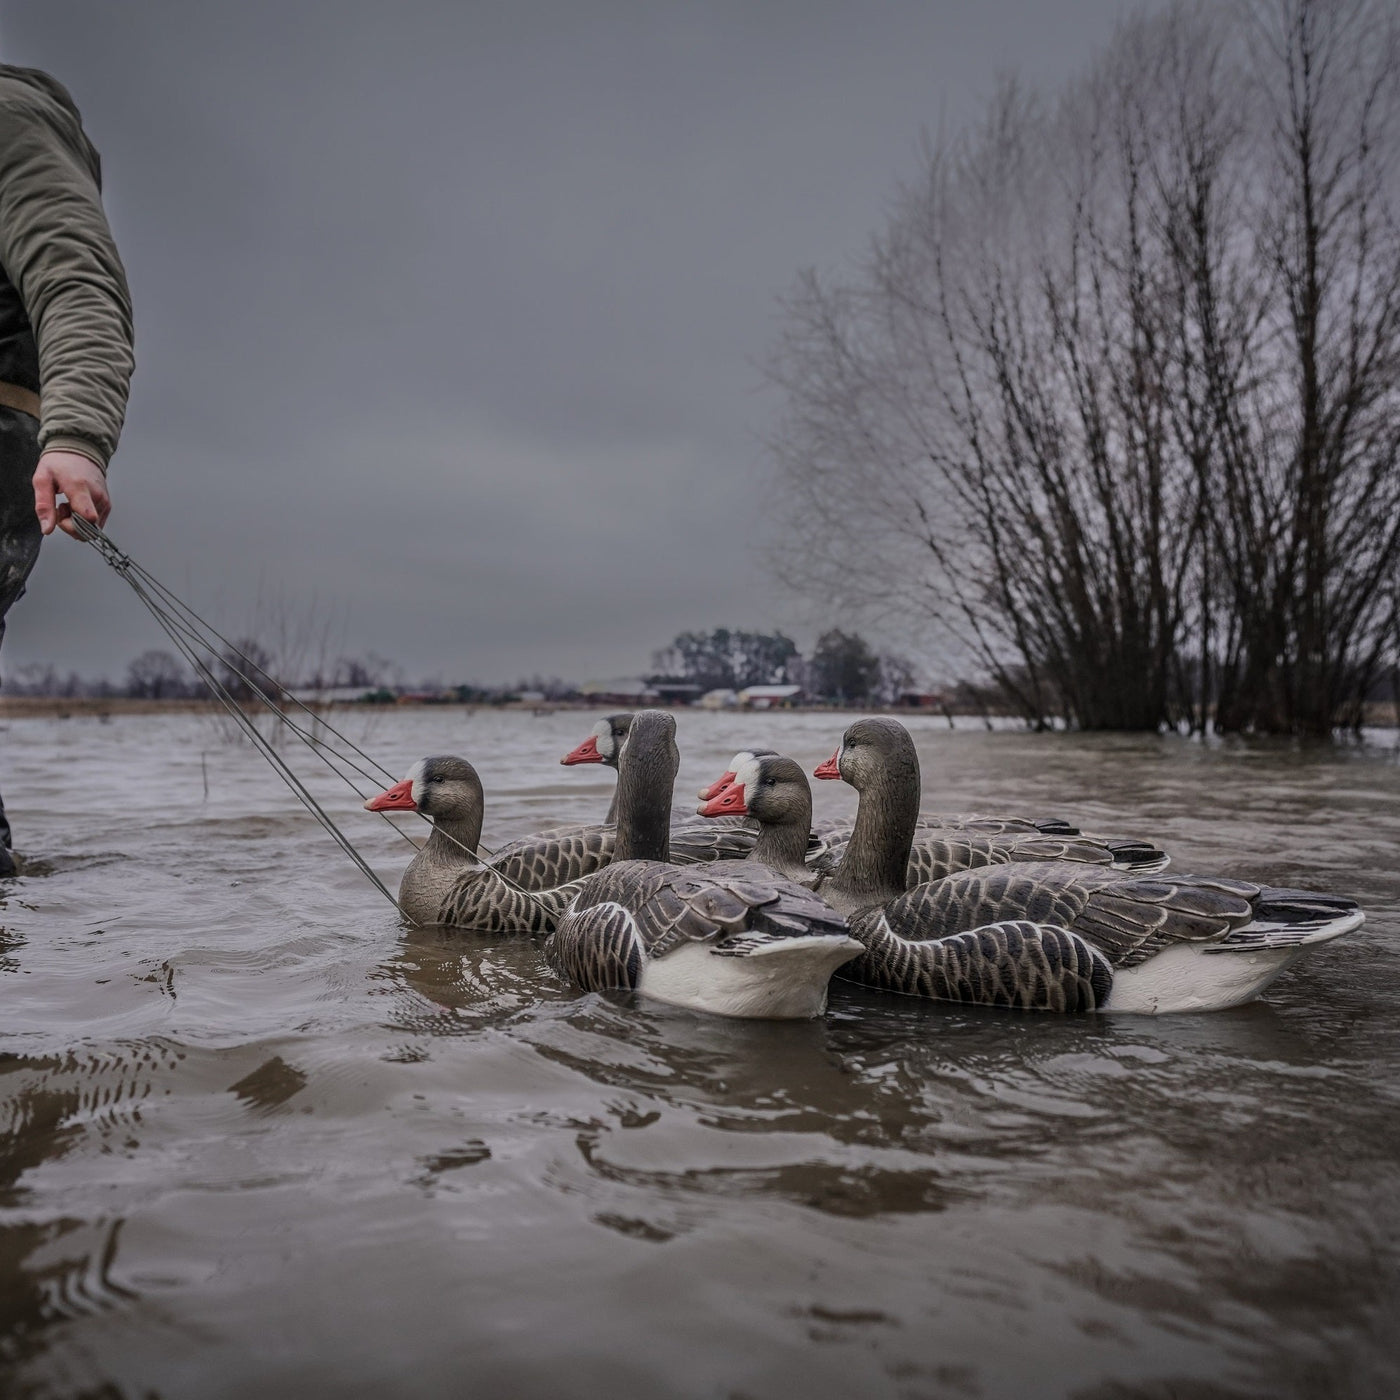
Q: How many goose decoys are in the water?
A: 6